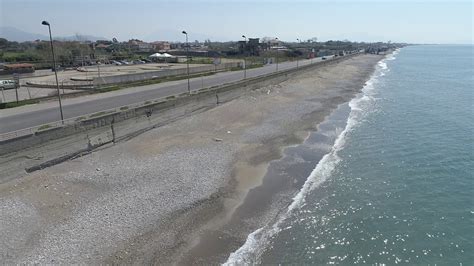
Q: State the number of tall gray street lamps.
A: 5